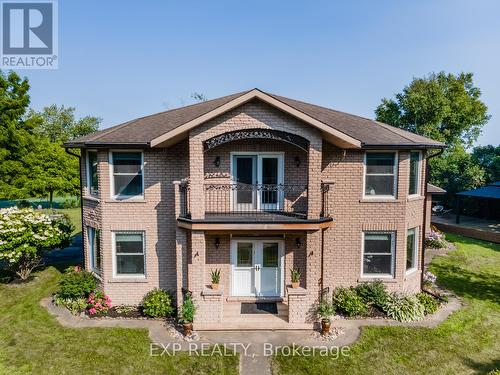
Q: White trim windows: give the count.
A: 8